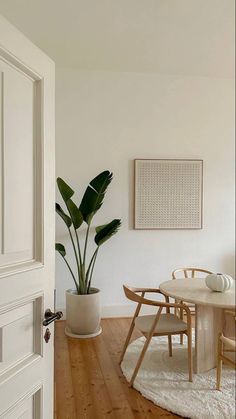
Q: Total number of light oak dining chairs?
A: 3